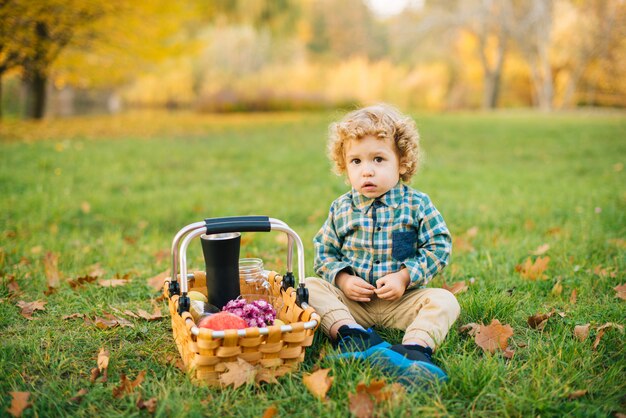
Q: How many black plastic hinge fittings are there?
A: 4